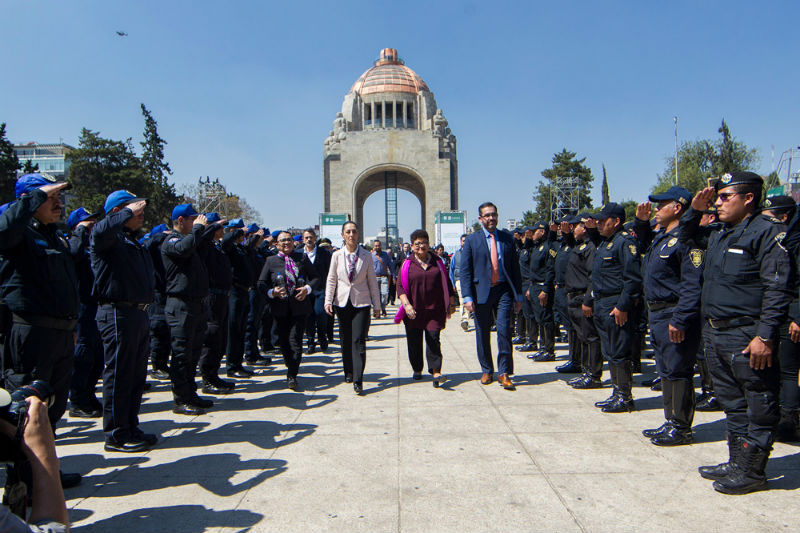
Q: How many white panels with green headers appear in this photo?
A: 2